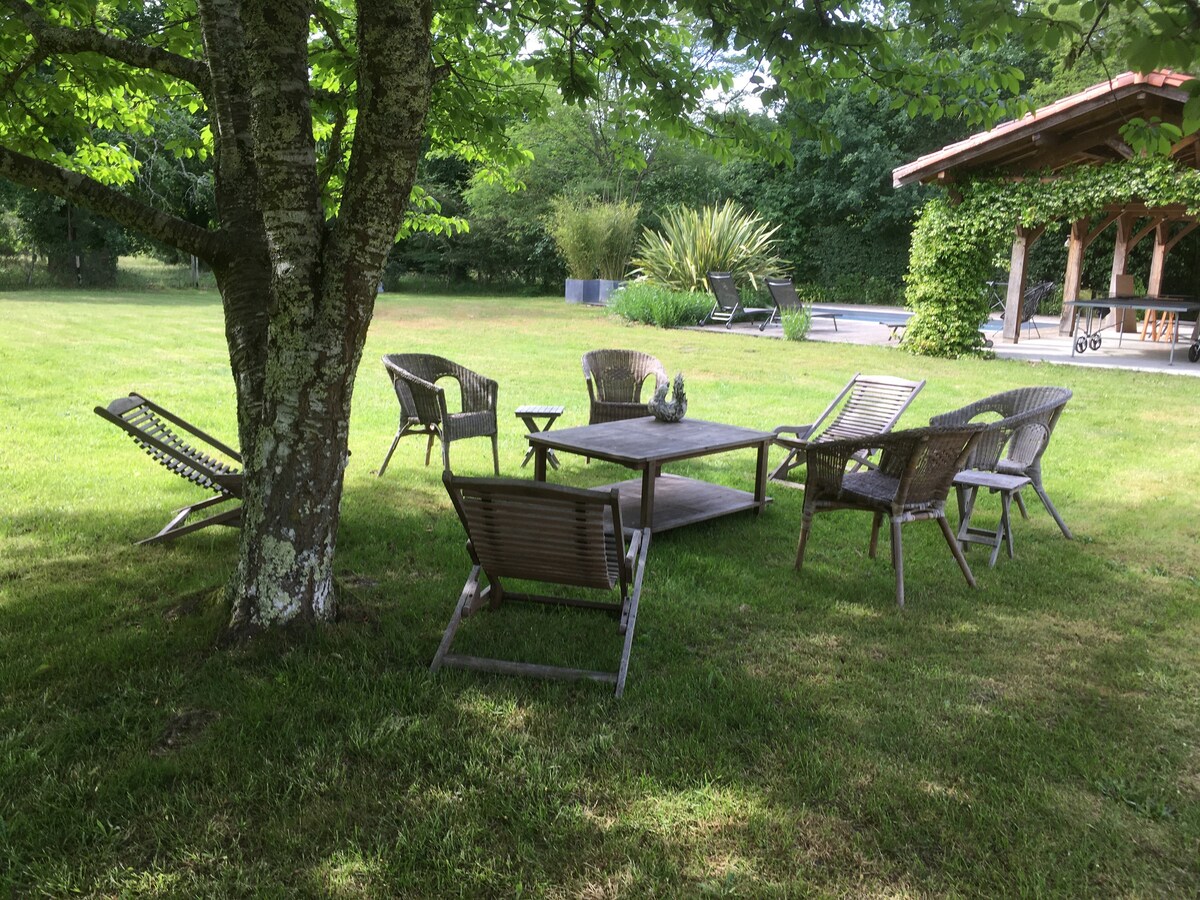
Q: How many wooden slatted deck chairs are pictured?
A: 3